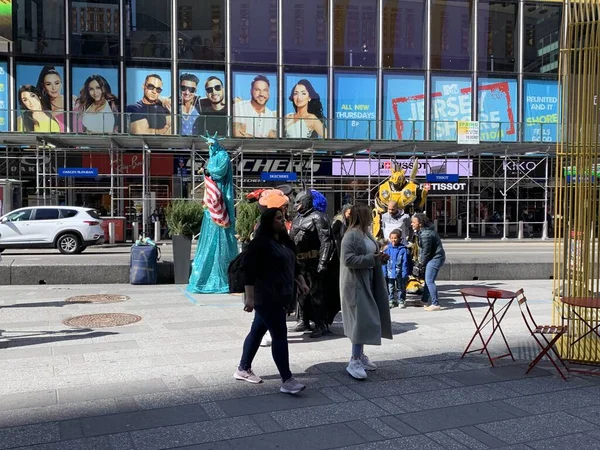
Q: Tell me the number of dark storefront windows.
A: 11